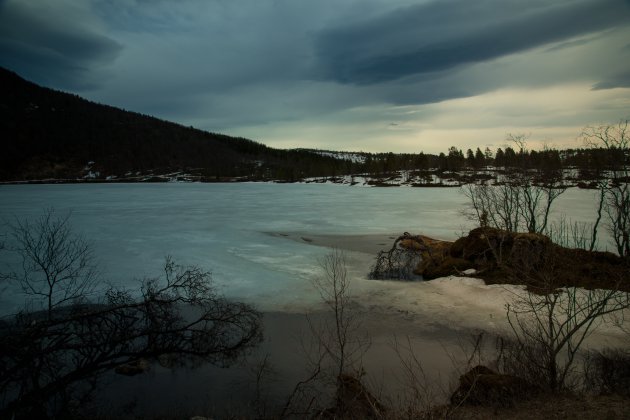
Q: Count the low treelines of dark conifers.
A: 1